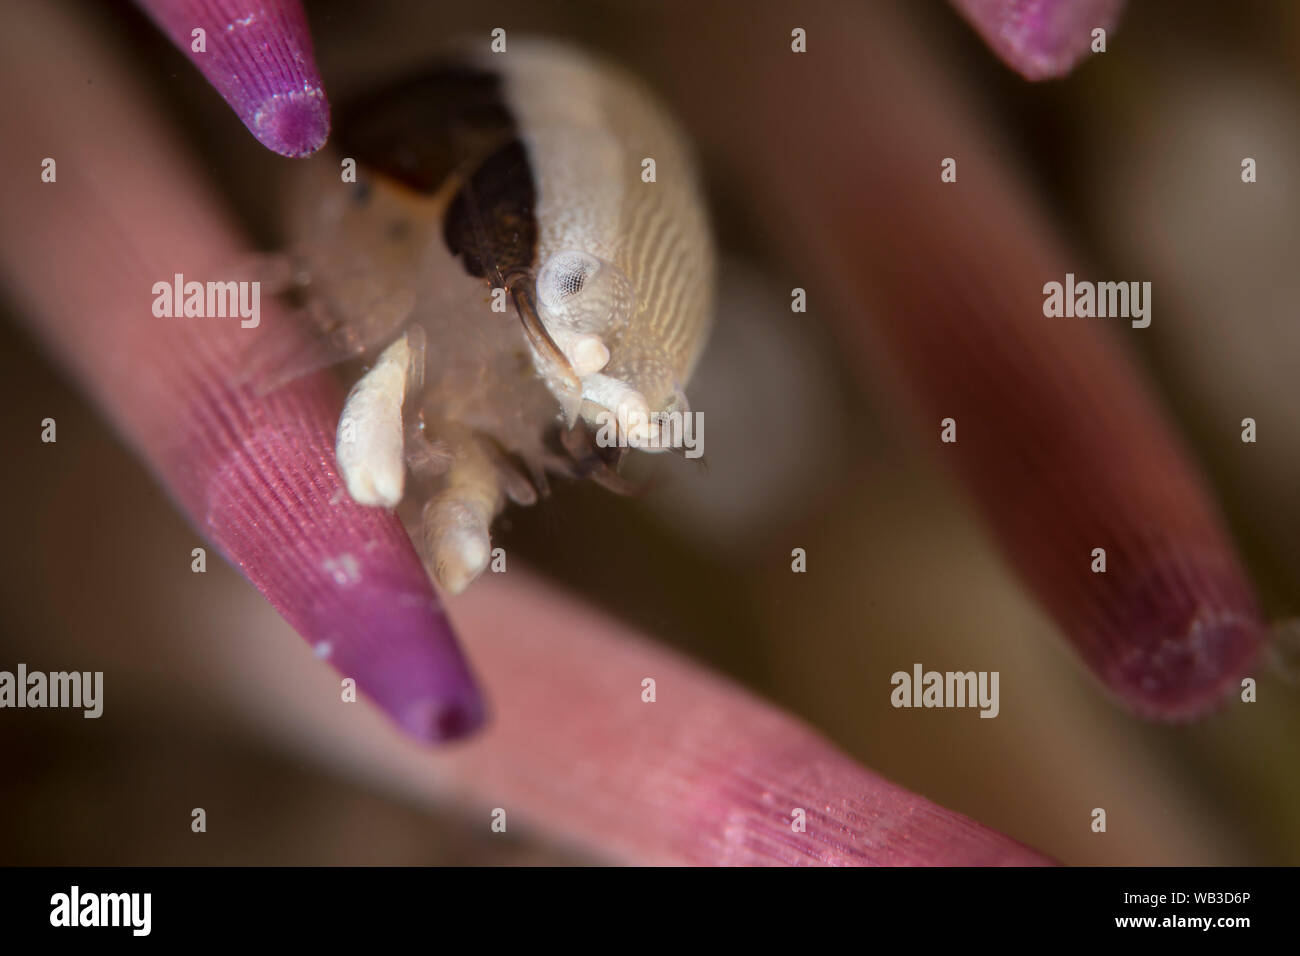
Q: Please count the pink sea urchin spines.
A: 5